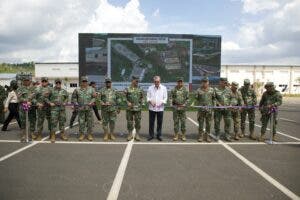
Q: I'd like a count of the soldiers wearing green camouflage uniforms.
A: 12